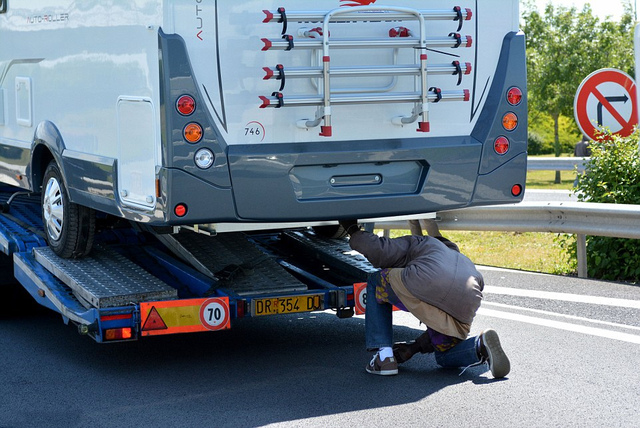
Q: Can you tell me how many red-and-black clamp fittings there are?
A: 8